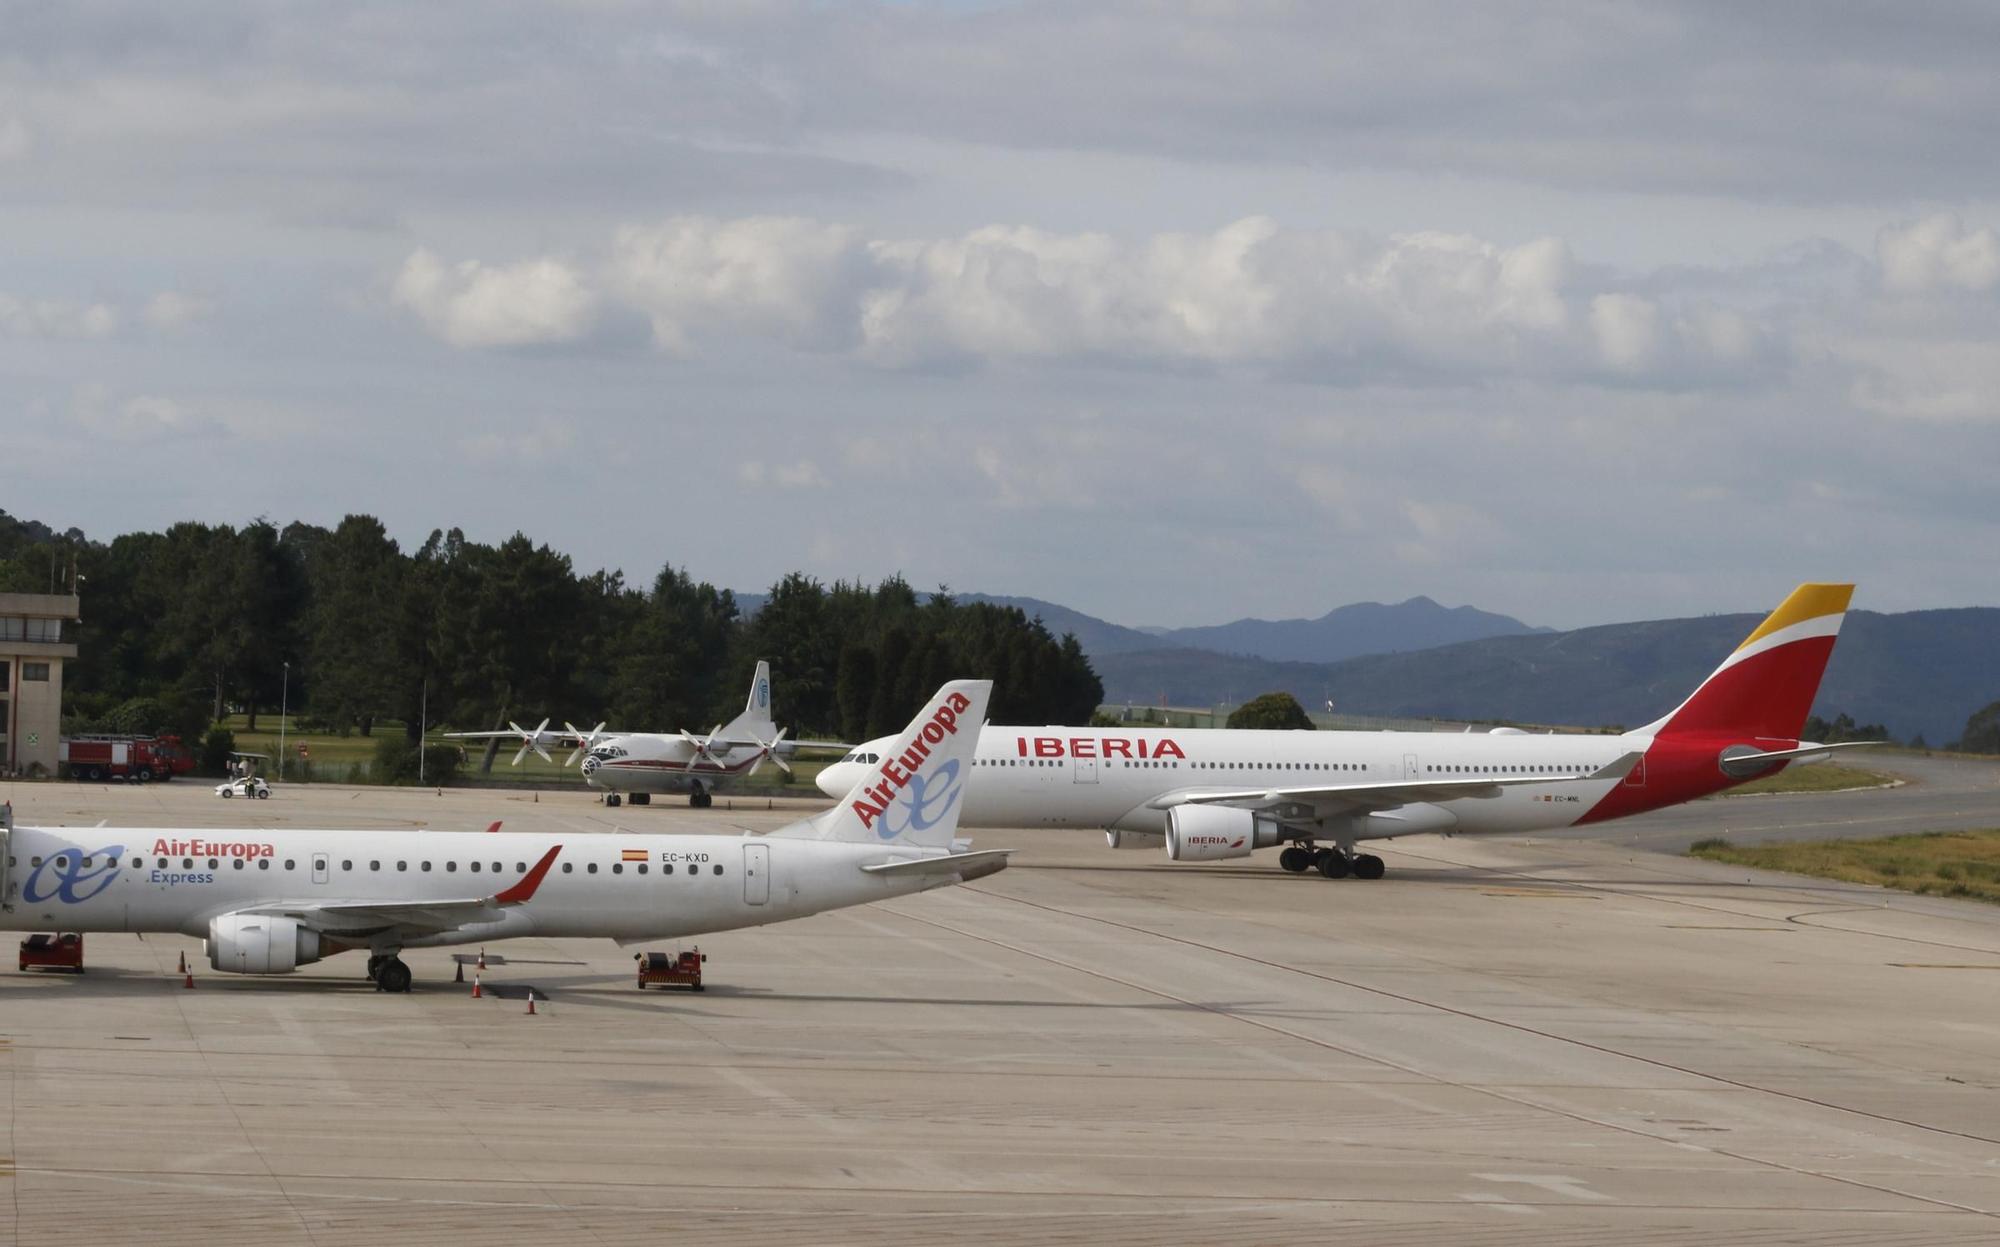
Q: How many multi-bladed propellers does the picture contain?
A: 4